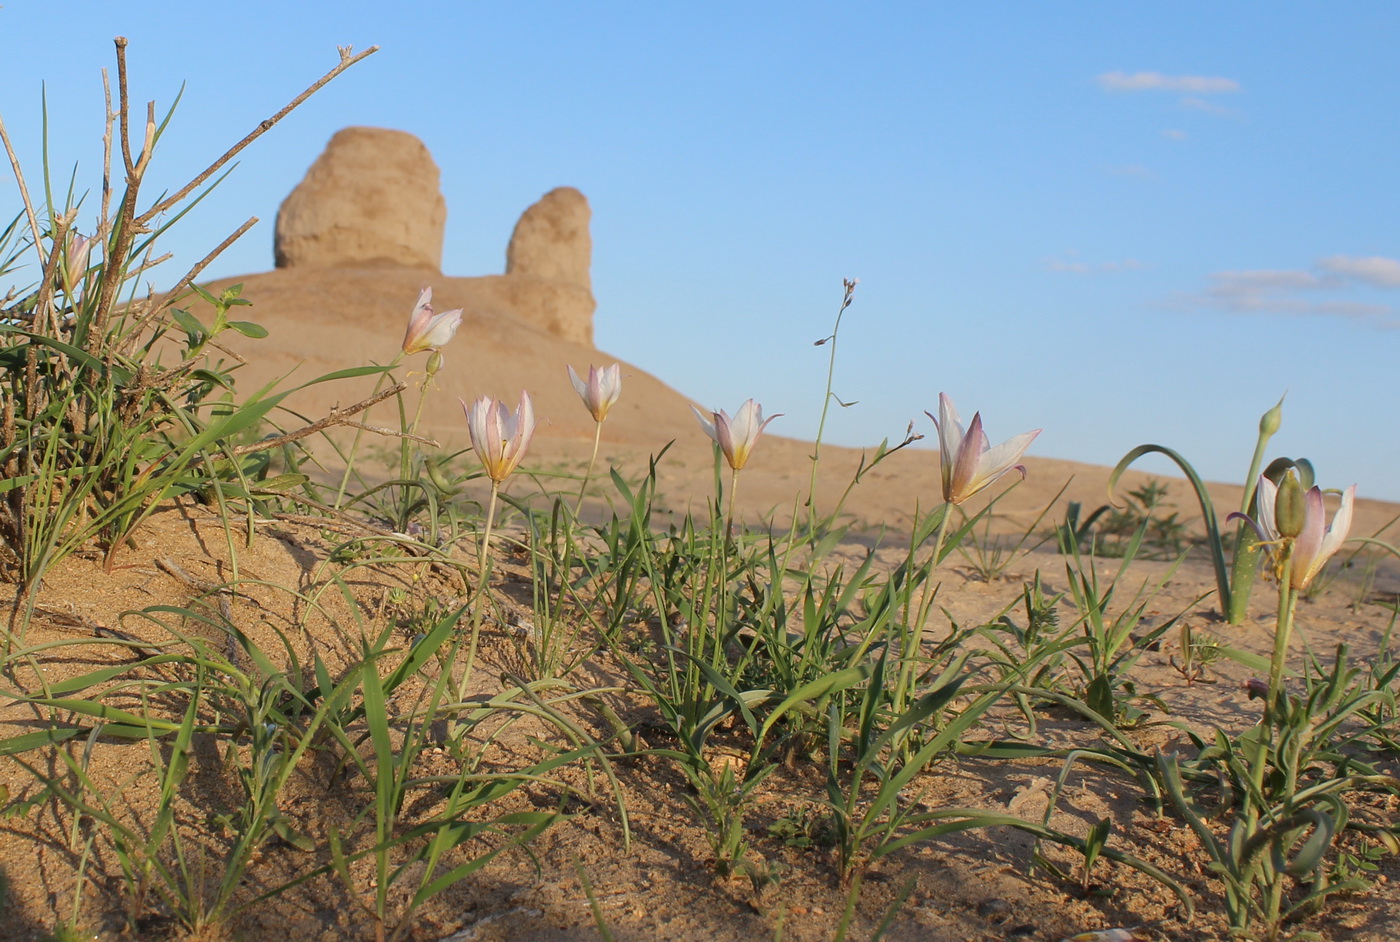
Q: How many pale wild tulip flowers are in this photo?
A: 7